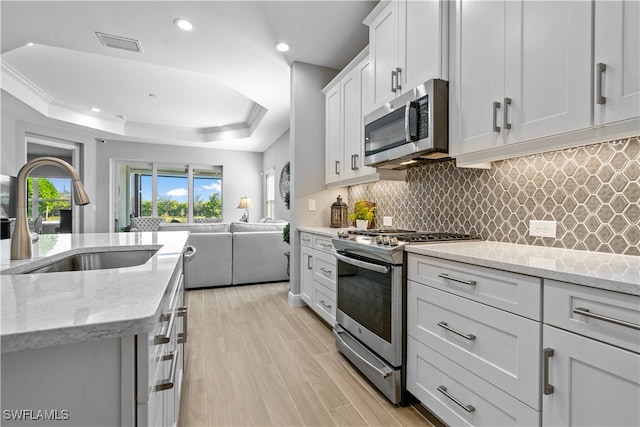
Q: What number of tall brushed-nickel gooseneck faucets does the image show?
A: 1